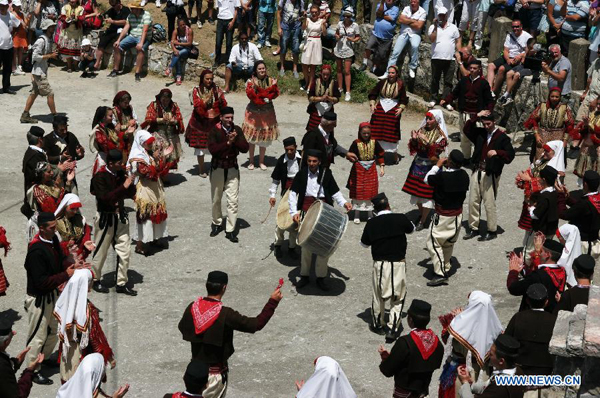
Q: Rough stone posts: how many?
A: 2